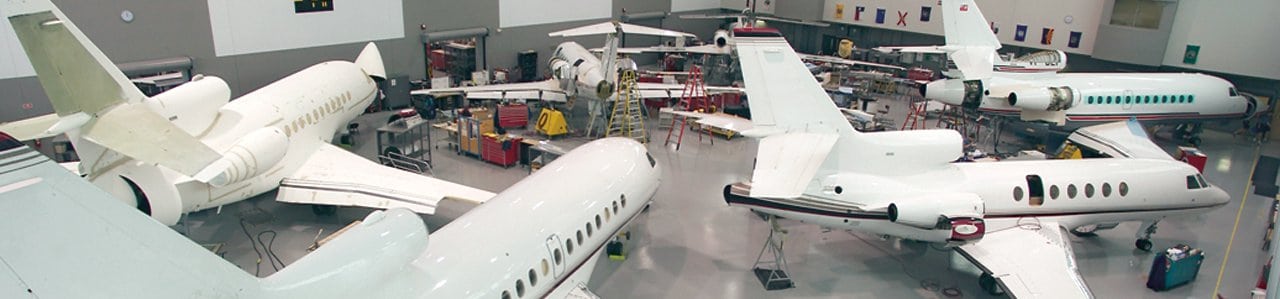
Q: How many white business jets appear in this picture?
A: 6